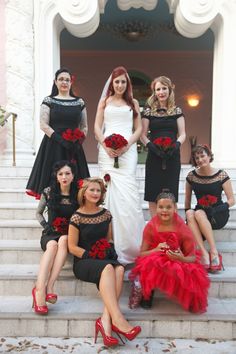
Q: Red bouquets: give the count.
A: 6